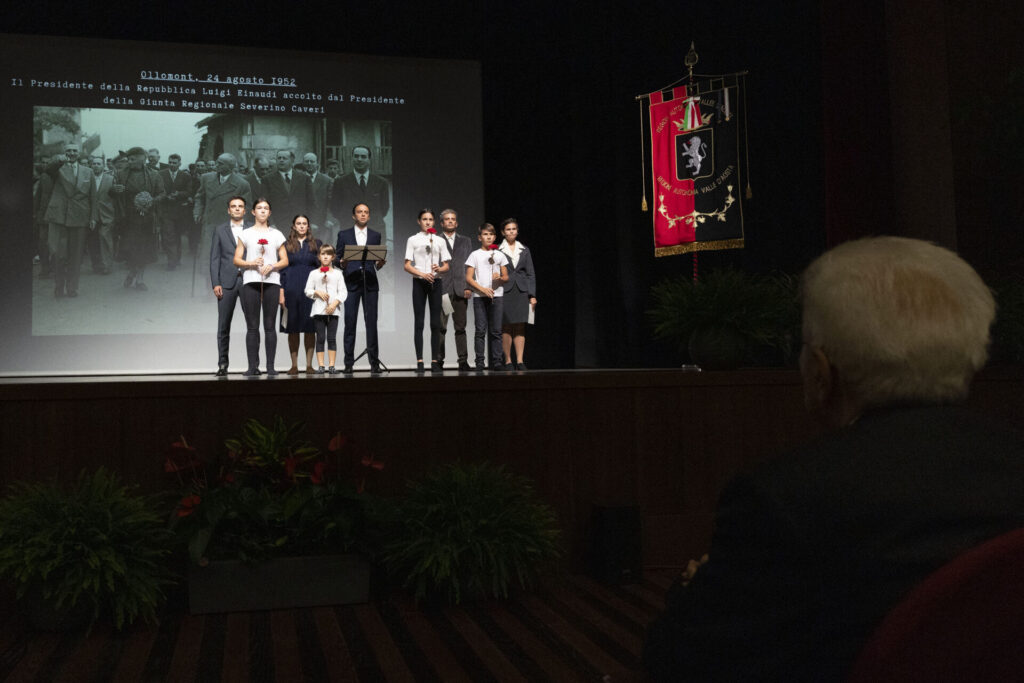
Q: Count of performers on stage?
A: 9